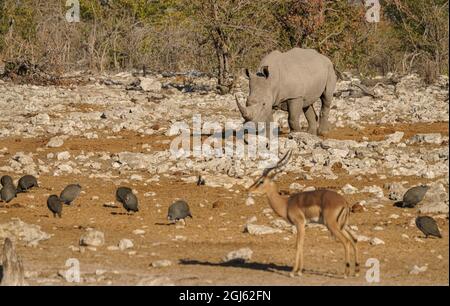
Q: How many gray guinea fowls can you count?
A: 10